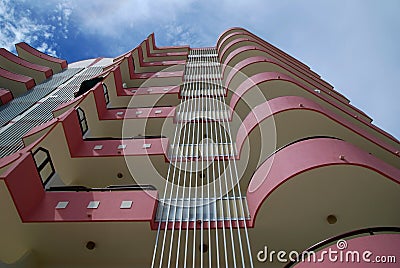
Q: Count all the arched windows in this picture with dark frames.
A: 3